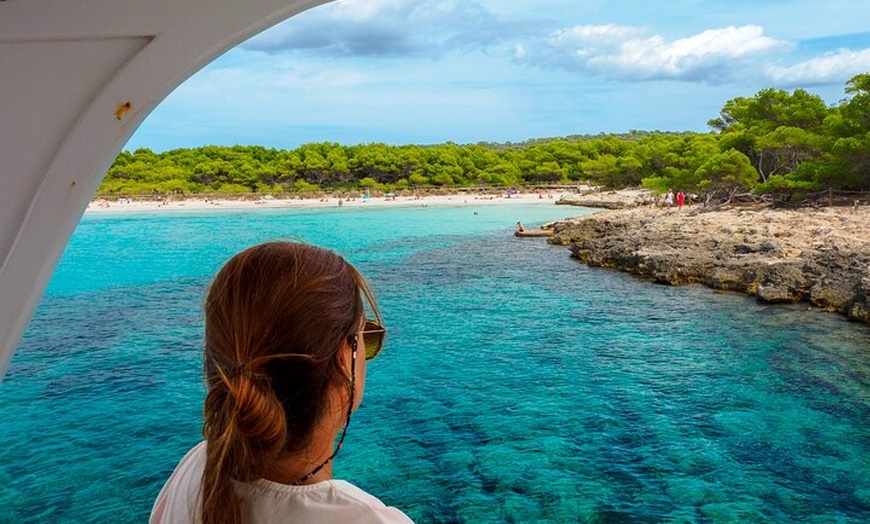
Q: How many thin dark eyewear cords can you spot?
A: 1